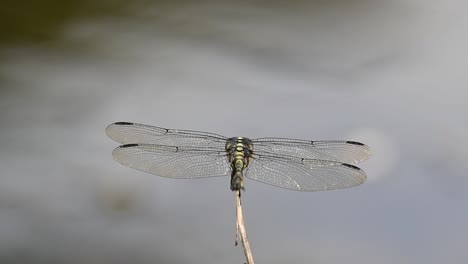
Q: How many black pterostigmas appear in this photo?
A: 4